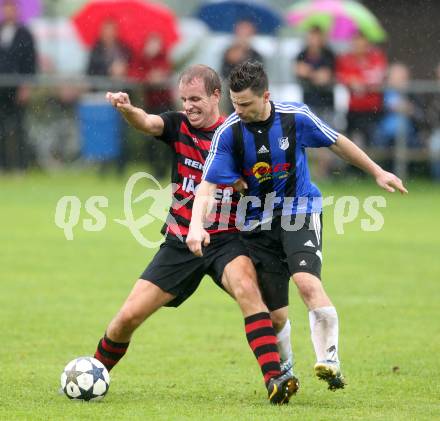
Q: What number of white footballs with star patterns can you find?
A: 1